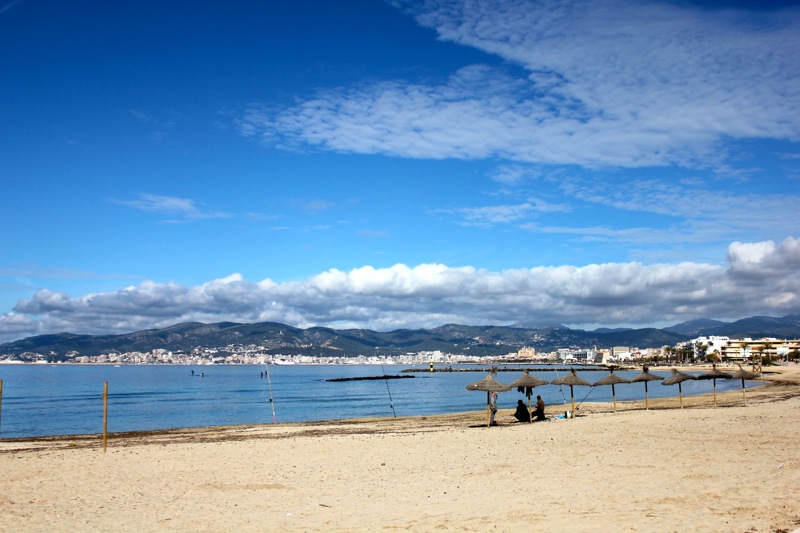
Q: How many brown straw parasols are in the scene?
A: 8